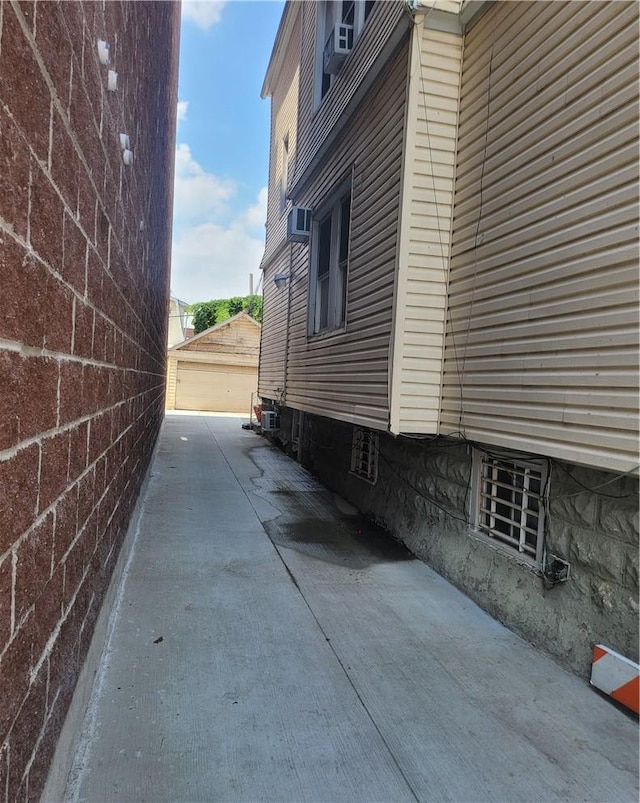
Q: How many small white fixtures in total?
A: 4